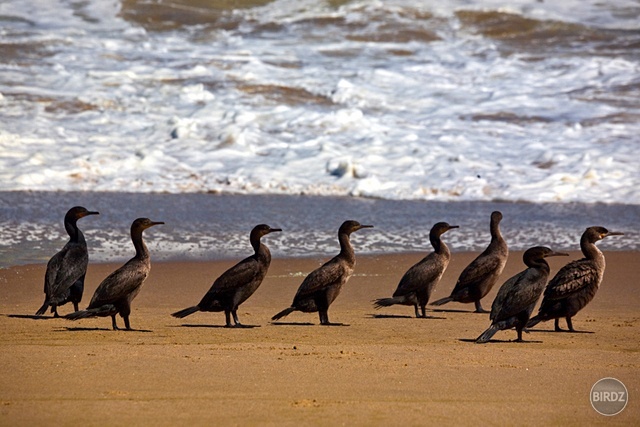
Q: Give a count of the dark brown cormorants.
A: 8